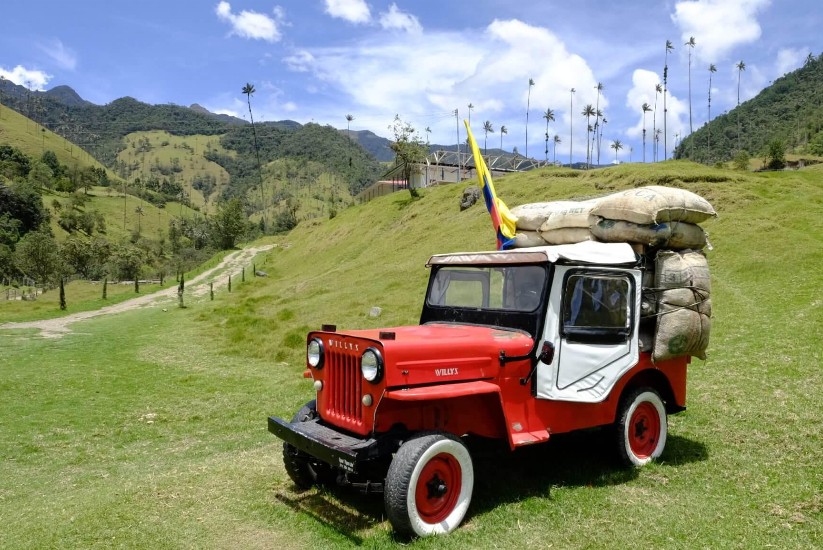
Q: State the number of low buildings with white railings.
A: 1